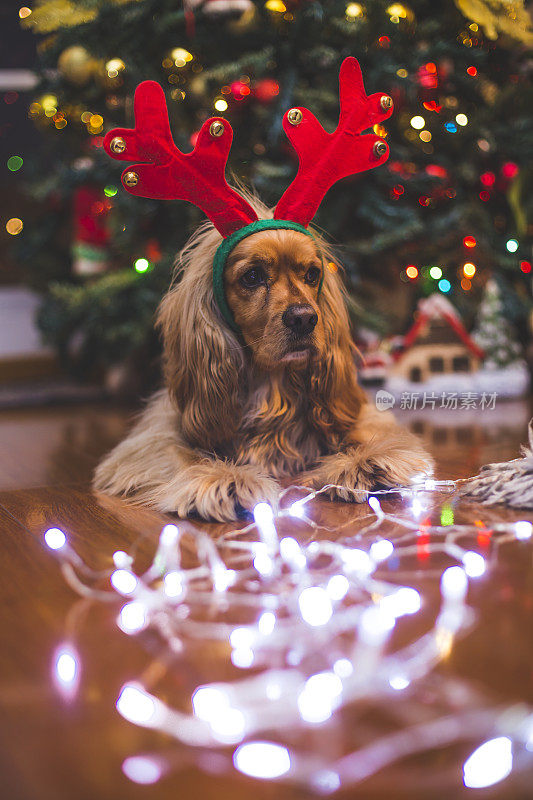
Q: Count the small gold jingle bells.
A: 6